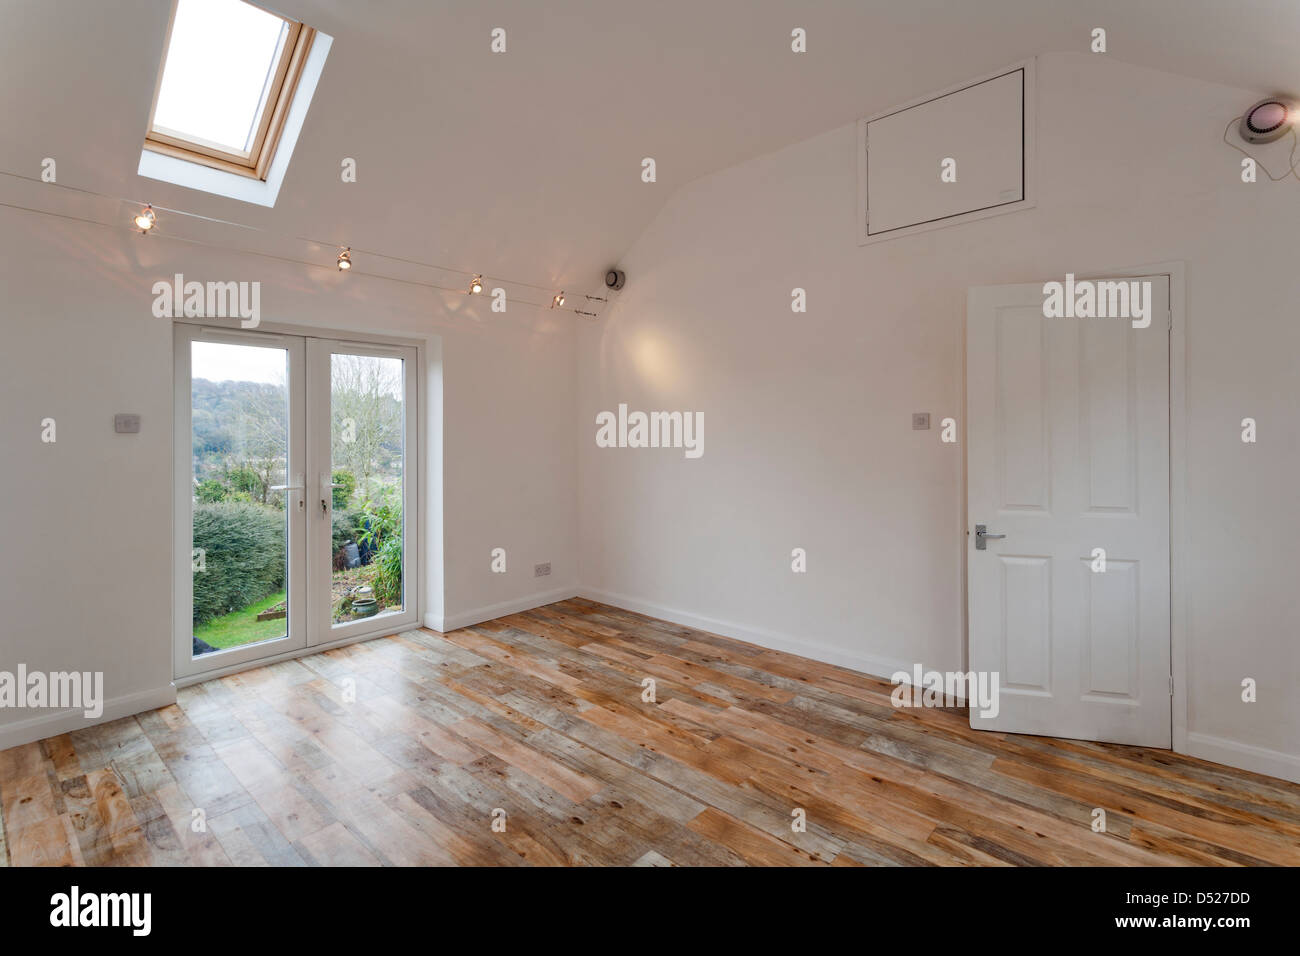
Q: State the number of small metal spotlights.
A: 4